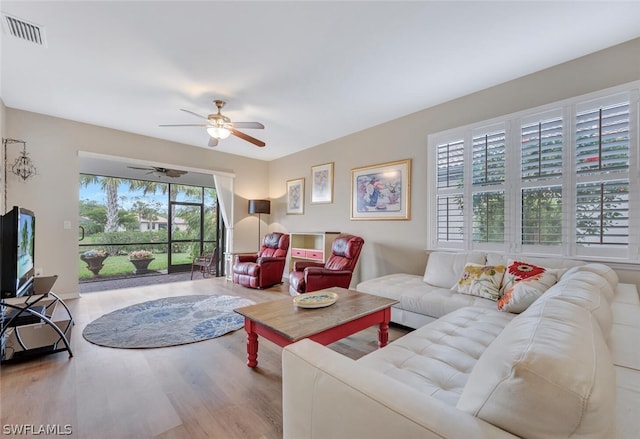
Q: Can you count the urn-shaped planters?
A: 2